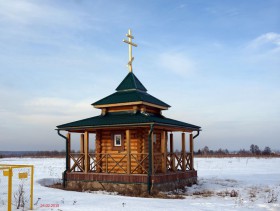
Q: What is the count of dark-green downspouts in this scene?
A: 3